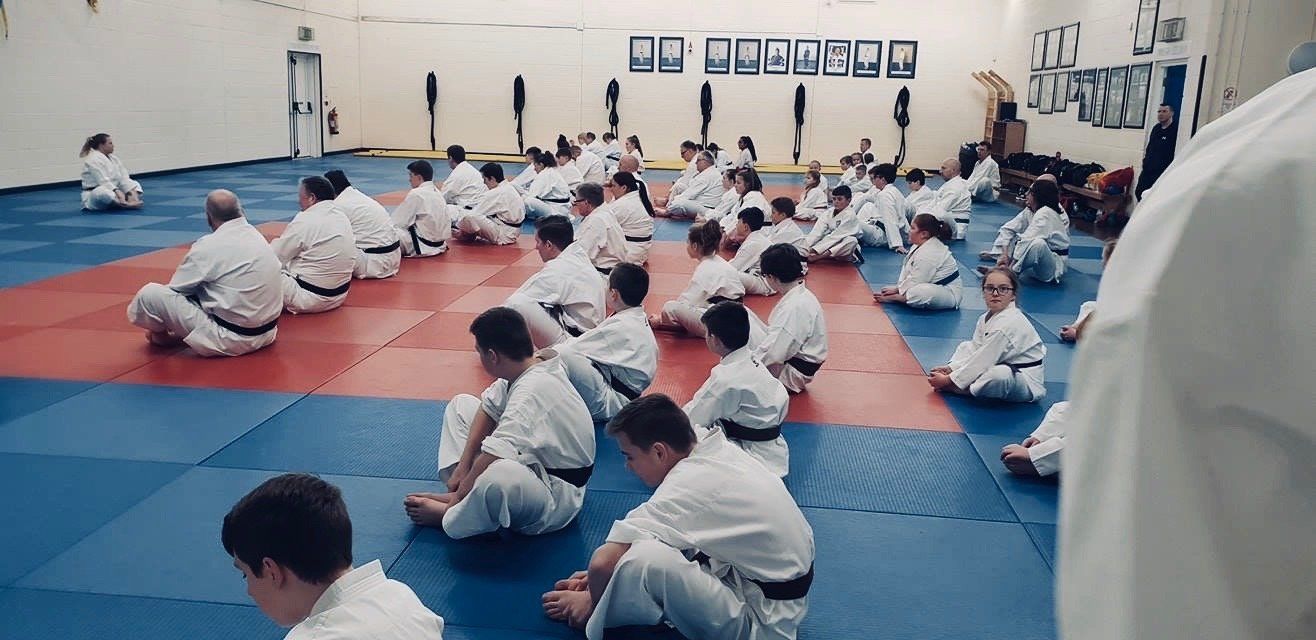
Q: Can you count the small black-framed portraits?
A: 9